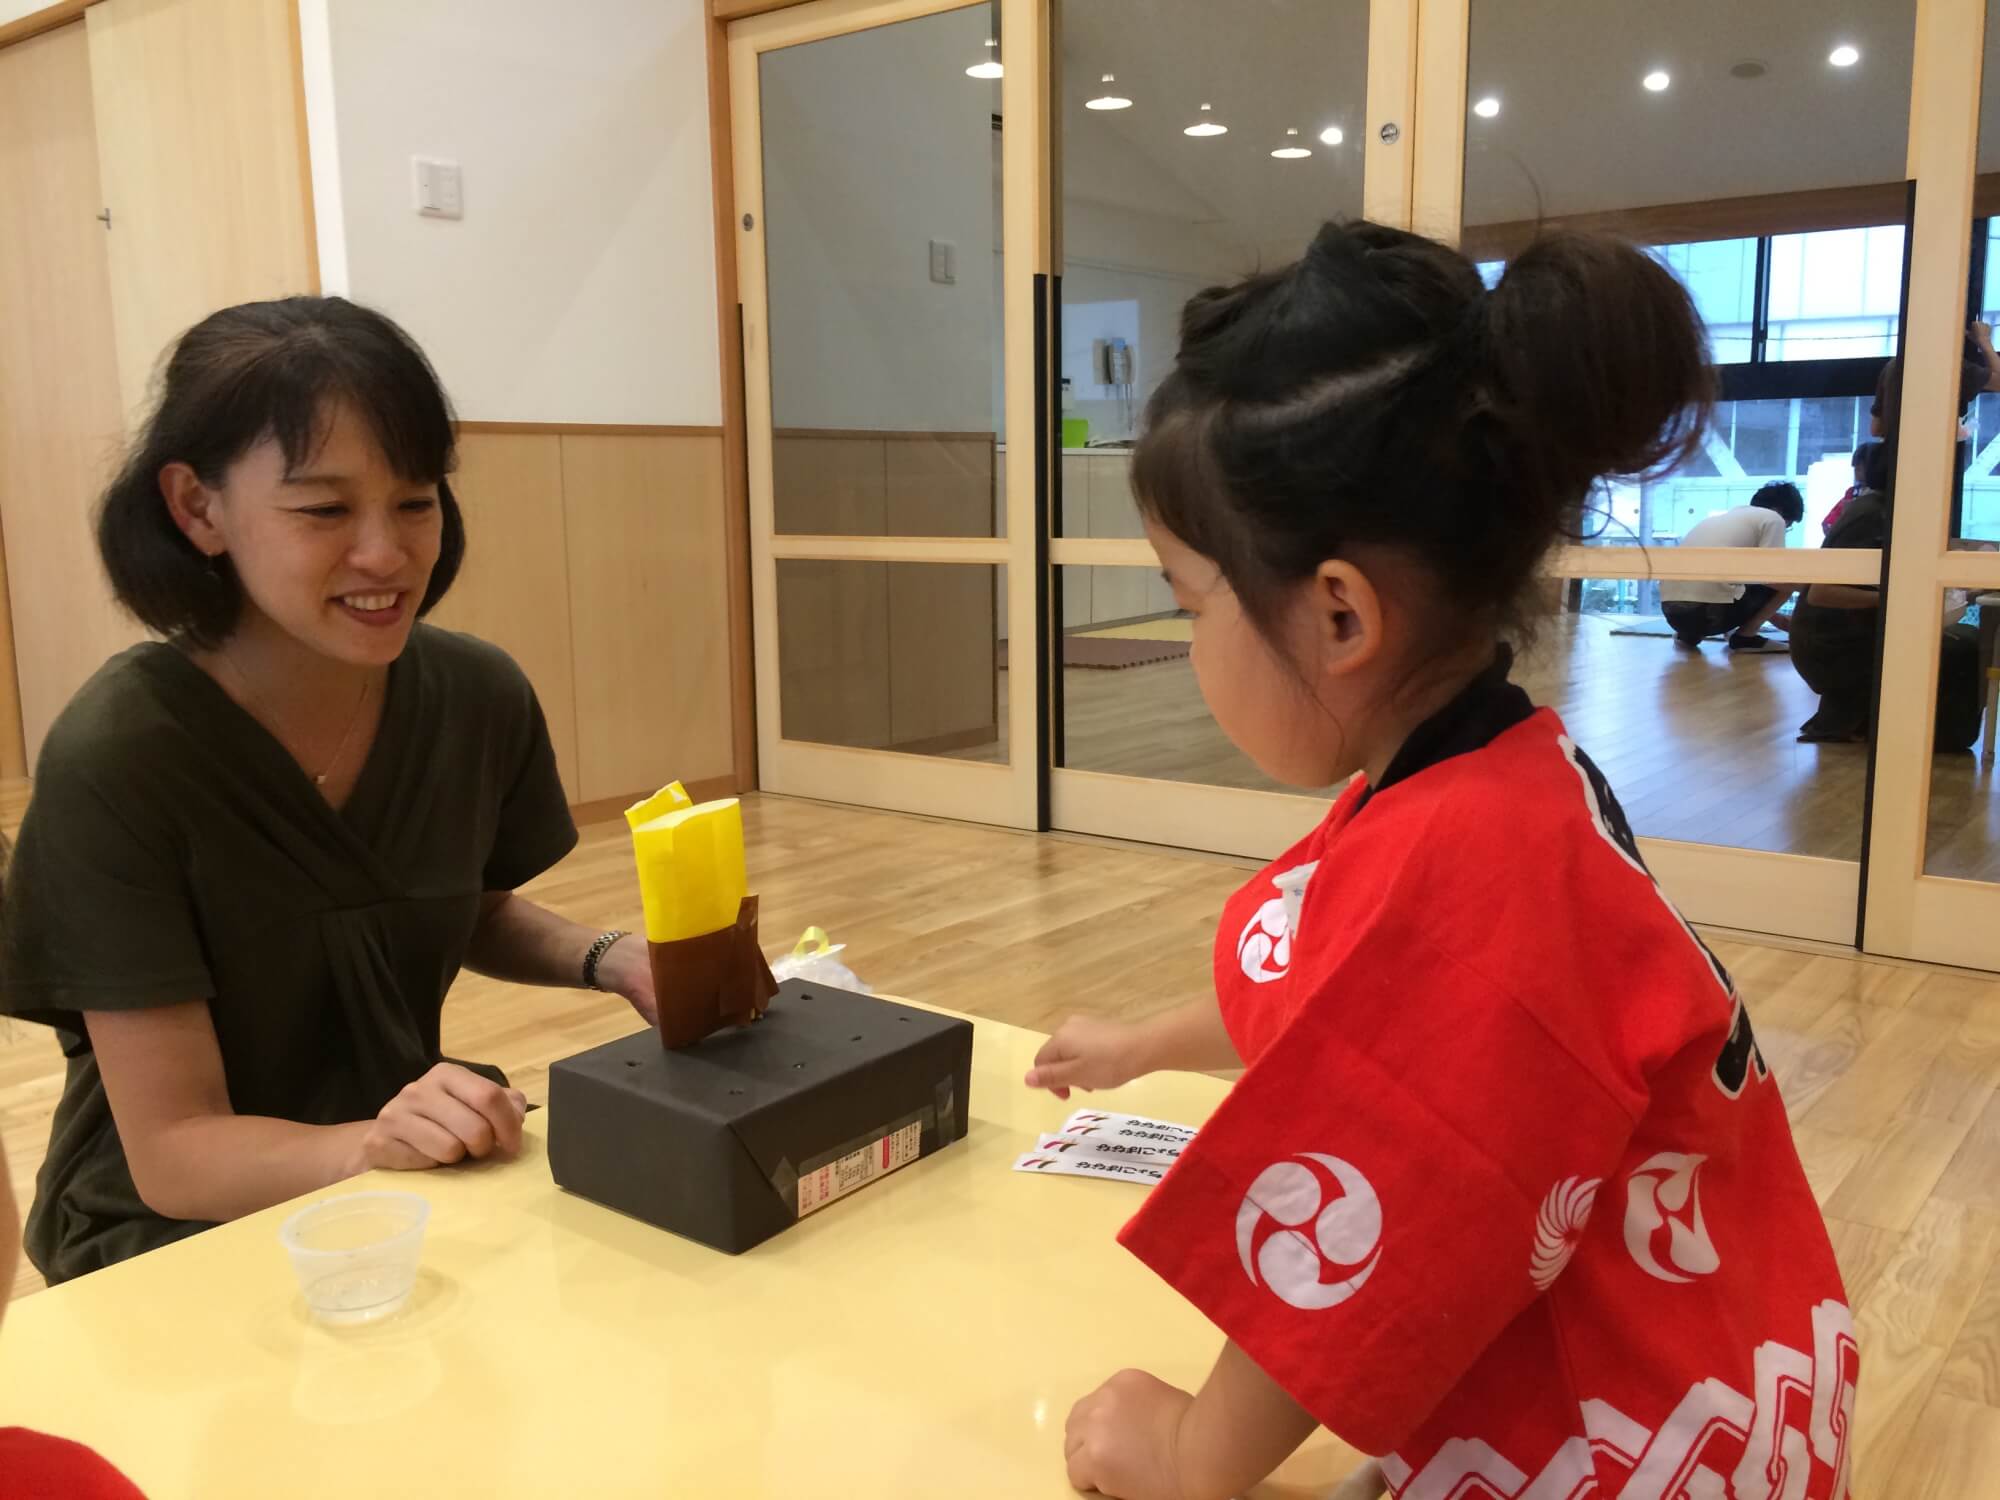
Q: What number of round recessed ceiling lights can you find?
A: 4